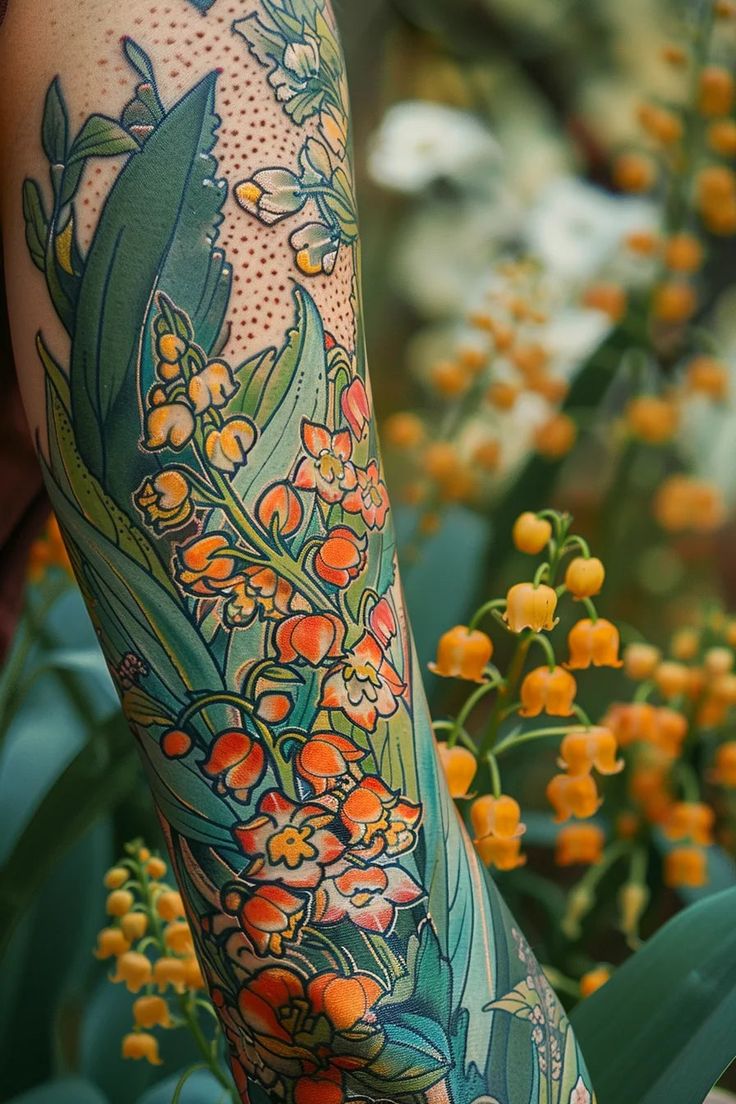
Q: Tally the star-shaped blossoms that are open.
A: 5